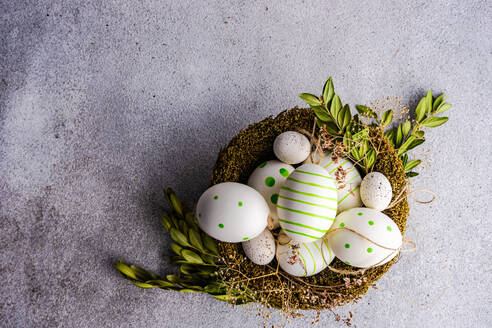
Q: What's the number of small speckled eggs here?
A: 3